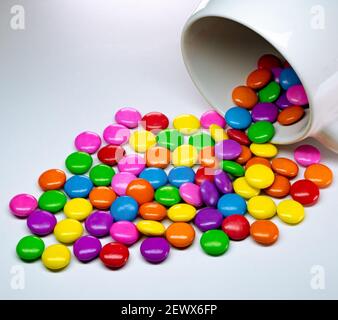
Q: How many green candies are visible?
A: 11